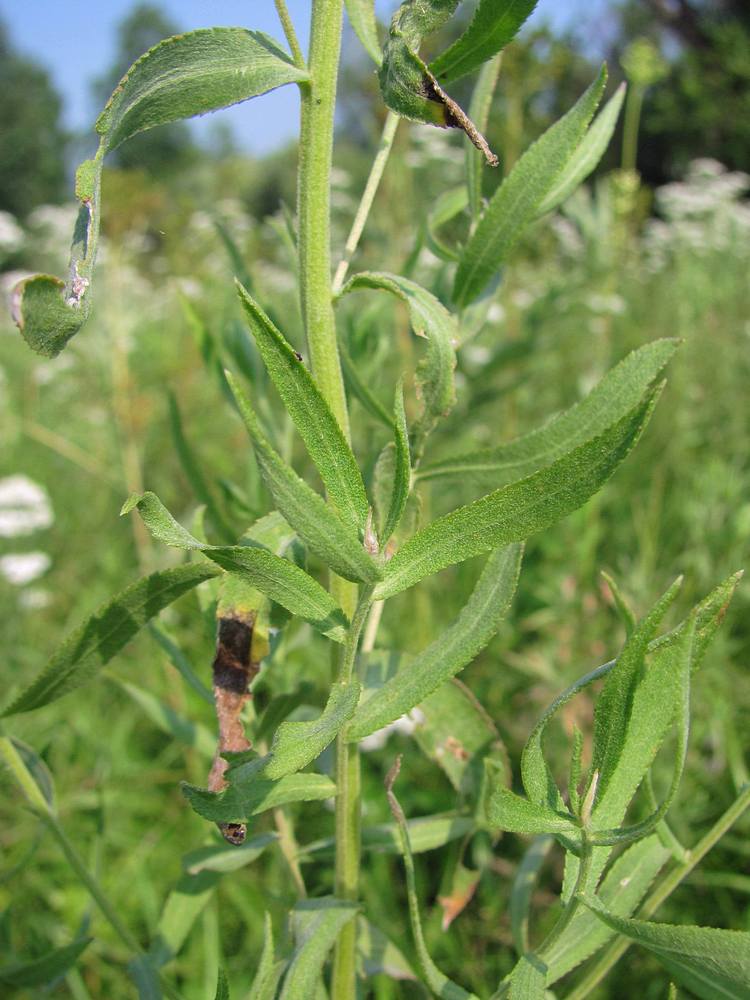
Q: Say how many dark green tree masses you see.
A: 3